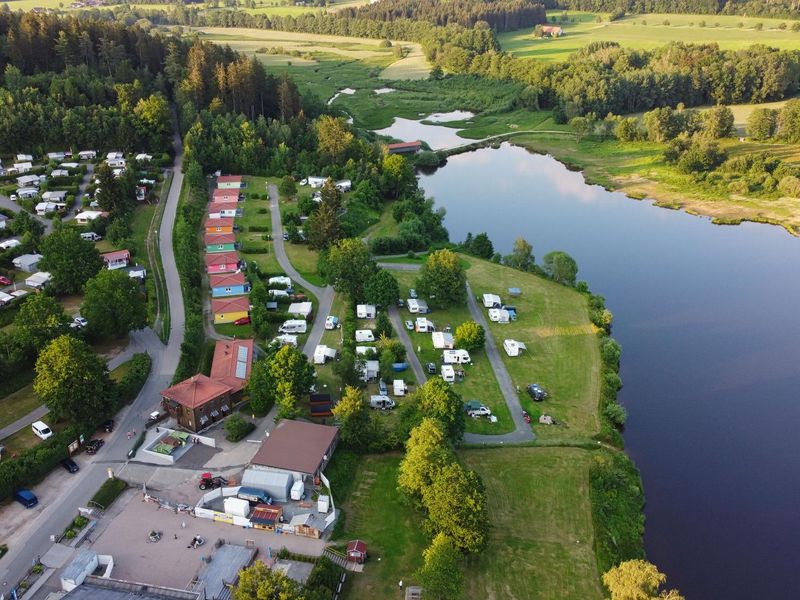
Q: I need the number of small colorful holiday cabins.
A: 8